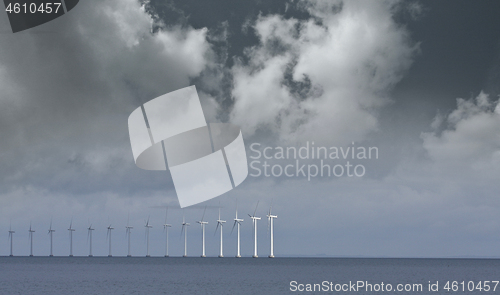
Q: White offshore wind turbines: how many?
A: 15